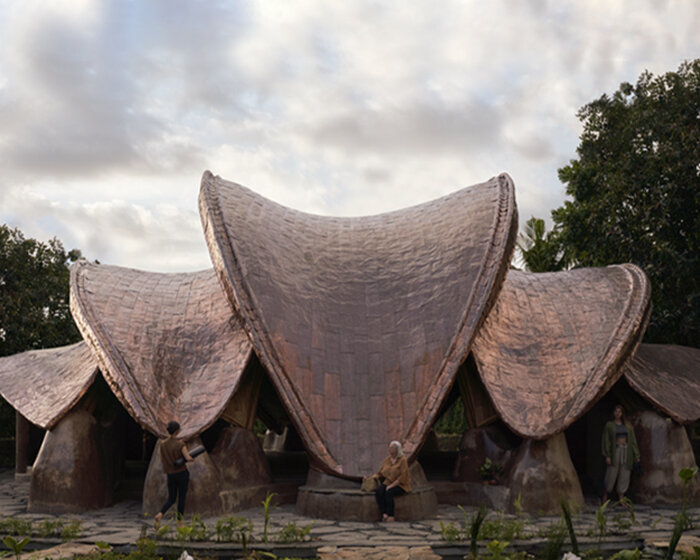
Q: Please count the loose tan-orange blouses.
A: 1